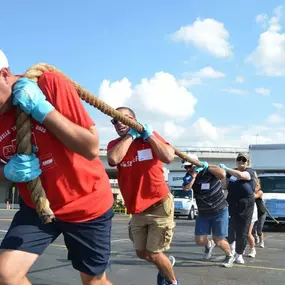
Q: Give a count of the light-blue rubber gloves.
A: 7